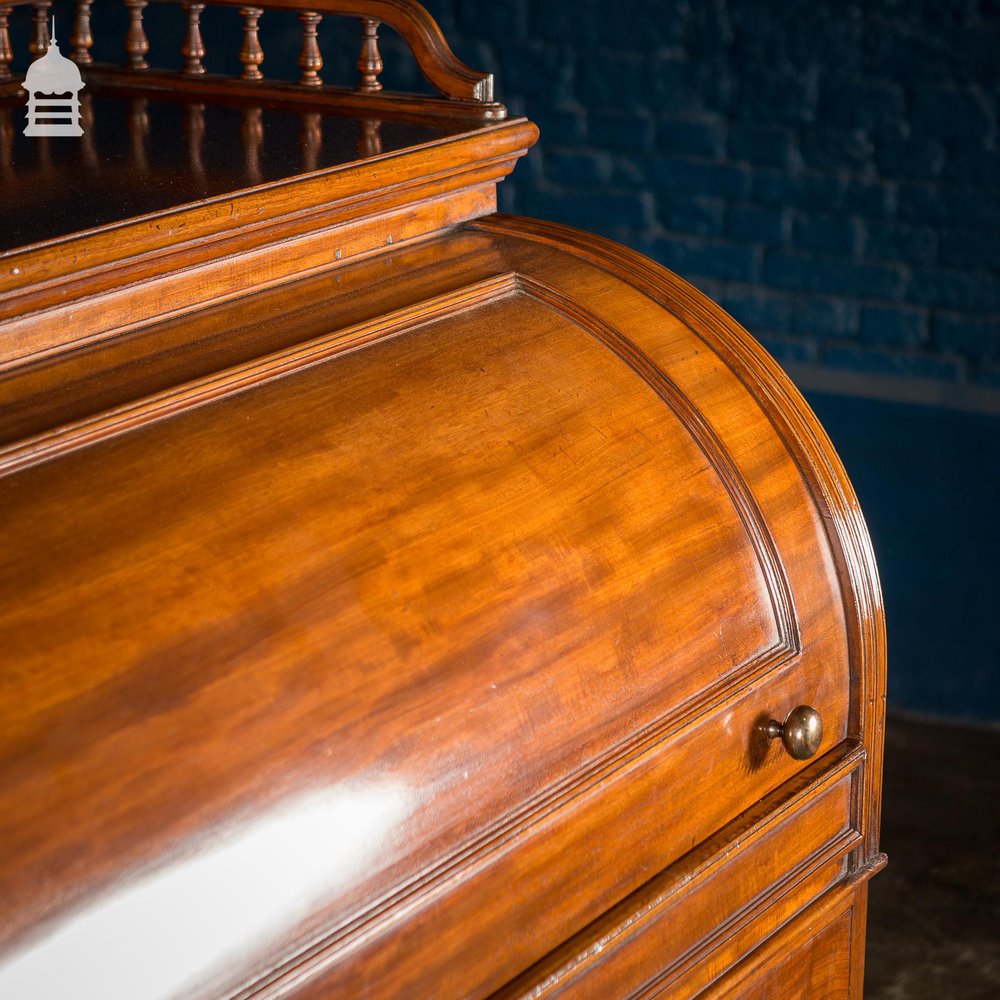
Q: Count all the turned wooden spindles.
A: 8